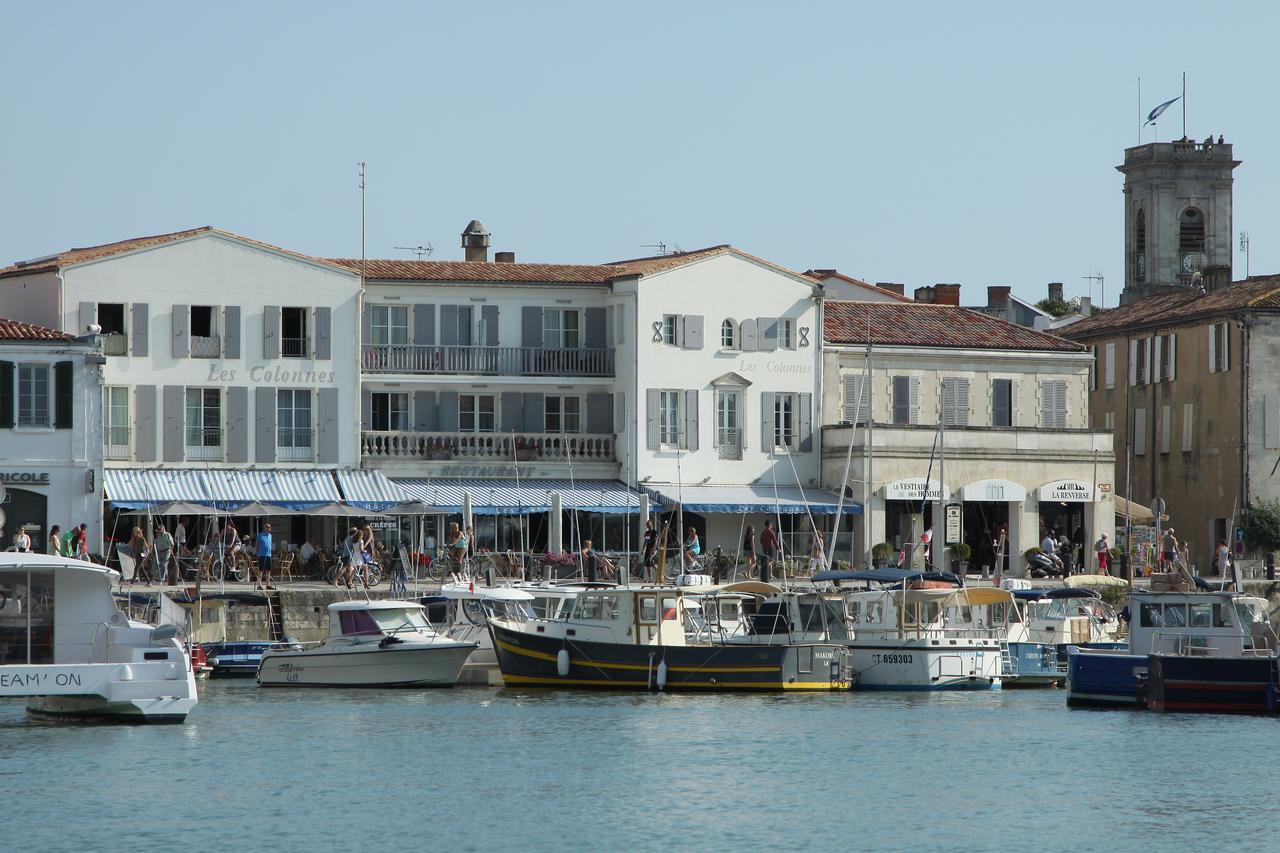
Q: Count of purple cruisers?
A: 0